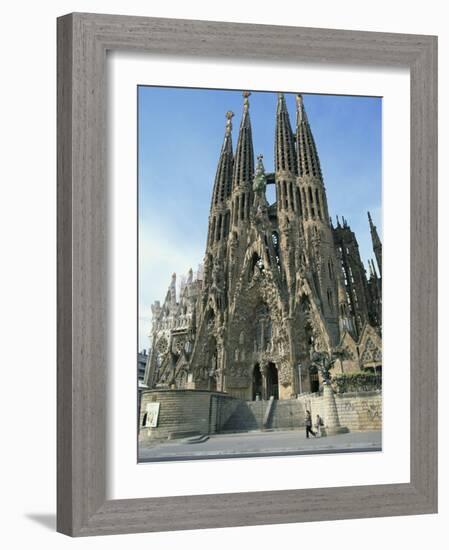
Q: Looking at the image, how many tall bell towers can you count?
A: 4